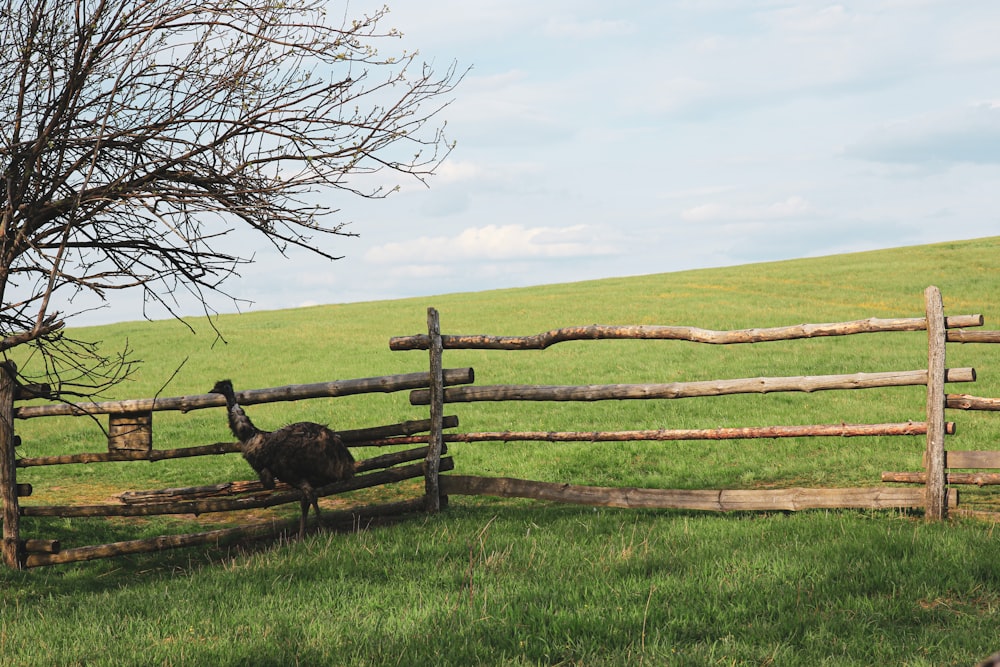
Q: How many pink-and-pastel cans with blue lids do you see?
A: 0